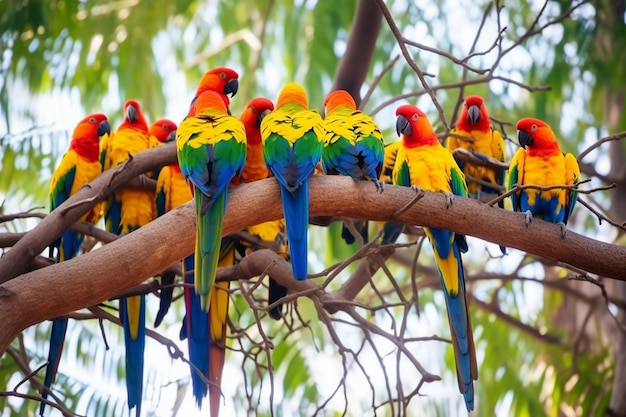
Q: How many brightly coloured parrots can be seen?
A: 11